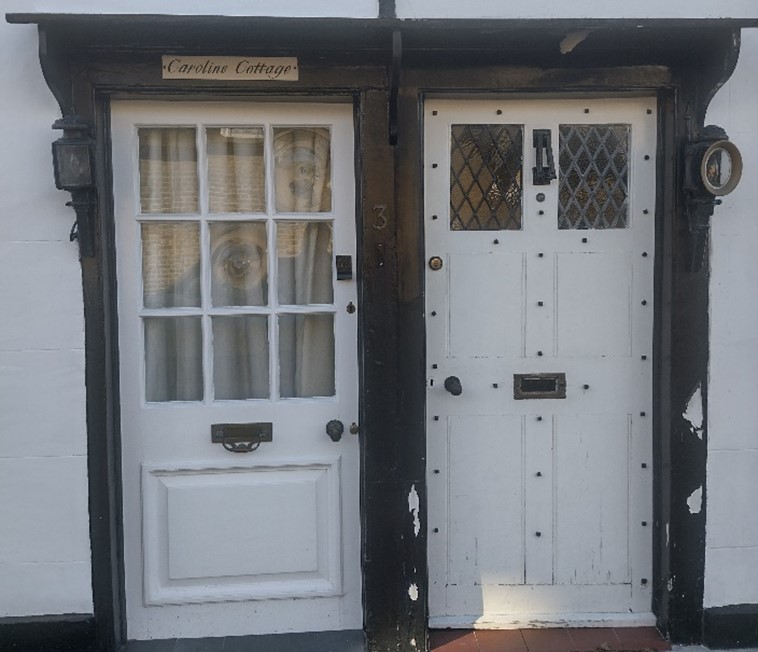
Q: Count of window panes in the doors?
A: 11